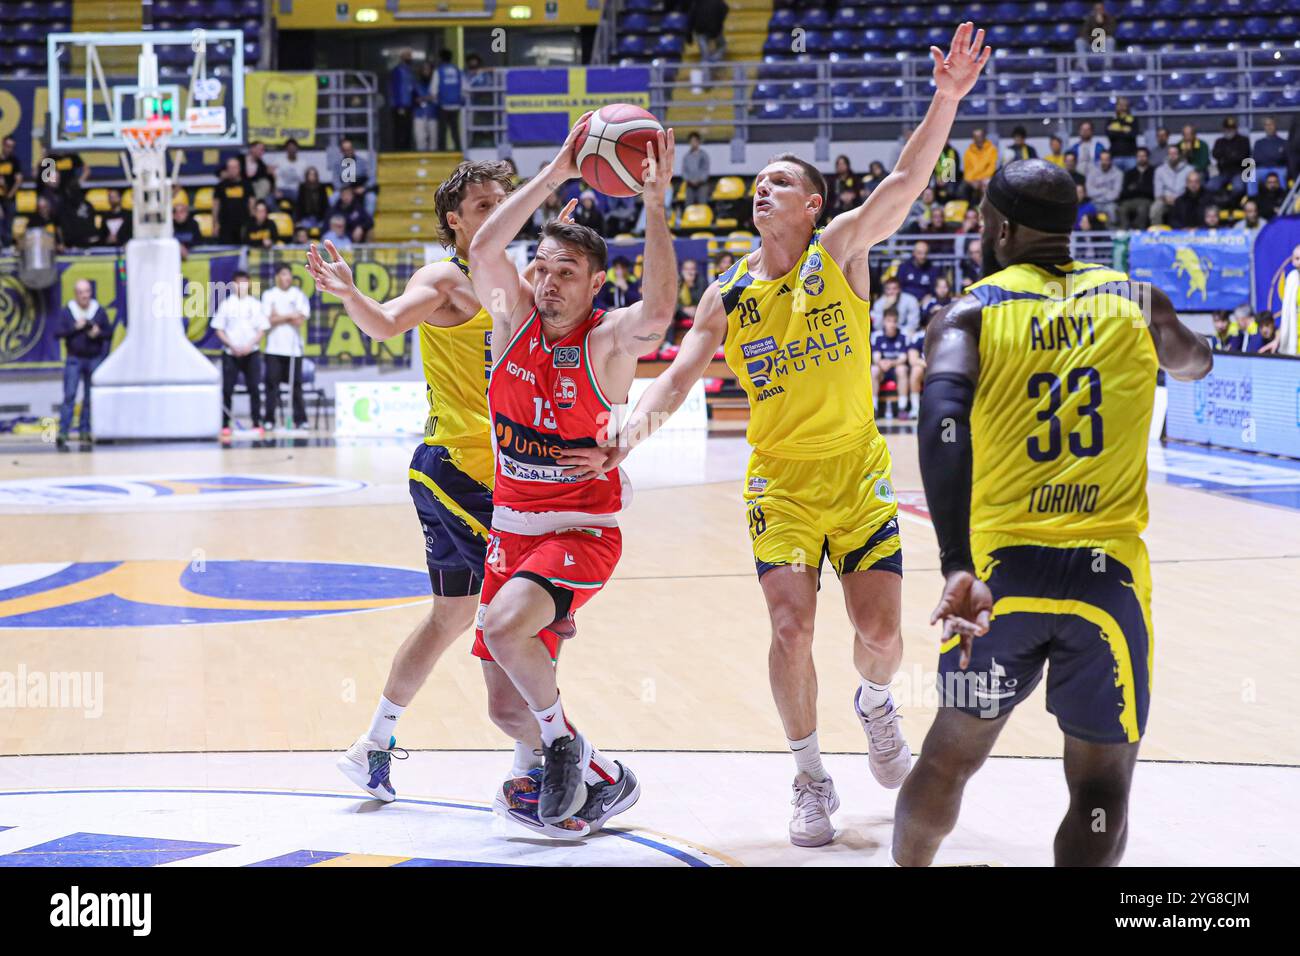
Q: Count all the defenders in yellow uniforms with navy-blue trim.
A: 3